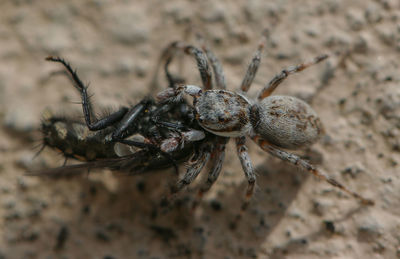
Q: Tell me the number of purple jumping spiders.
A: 0